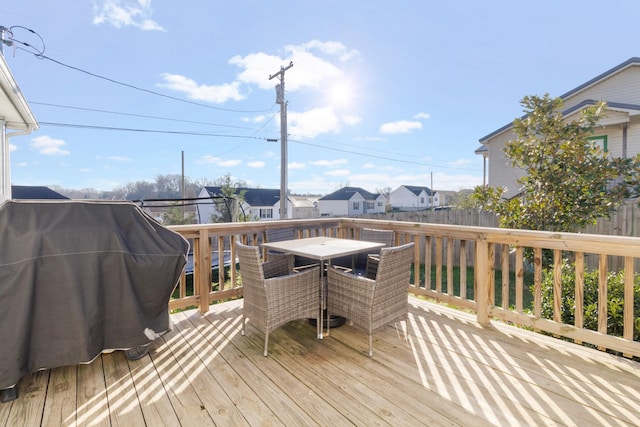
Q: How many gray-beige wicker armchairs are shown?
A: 4